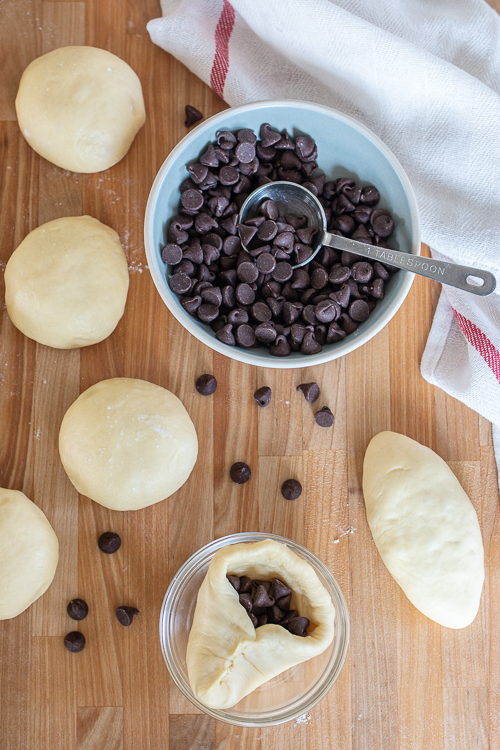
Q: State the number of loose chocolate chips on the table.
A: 11